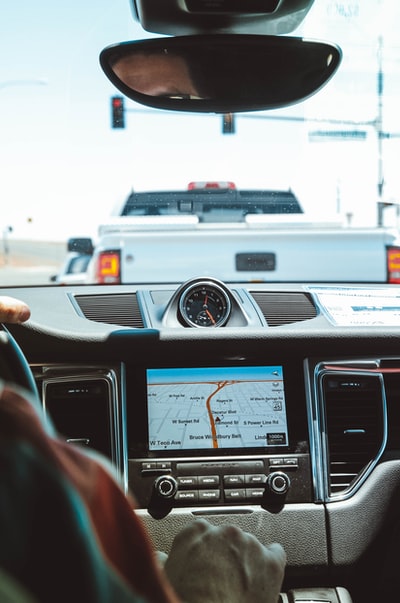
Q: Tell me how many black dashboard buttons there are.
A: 12